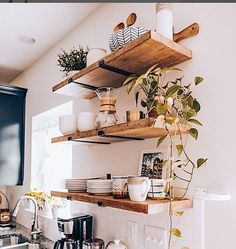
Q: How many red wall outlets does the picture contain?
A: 0